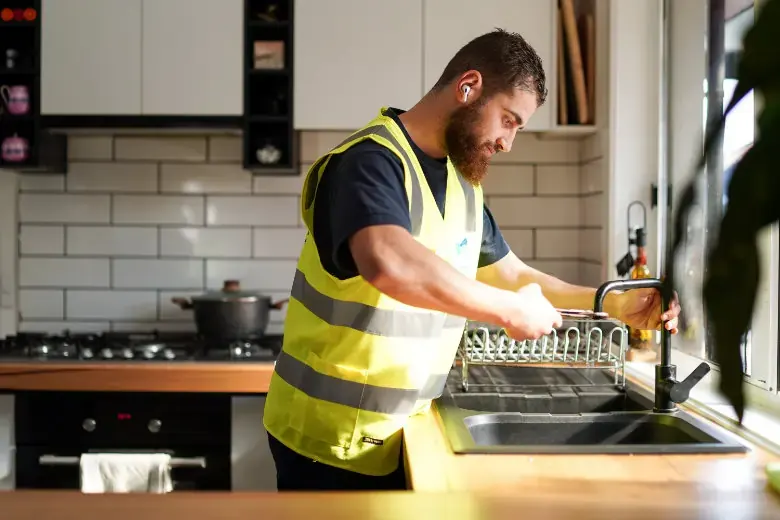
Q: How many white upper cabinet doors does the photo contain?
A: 4